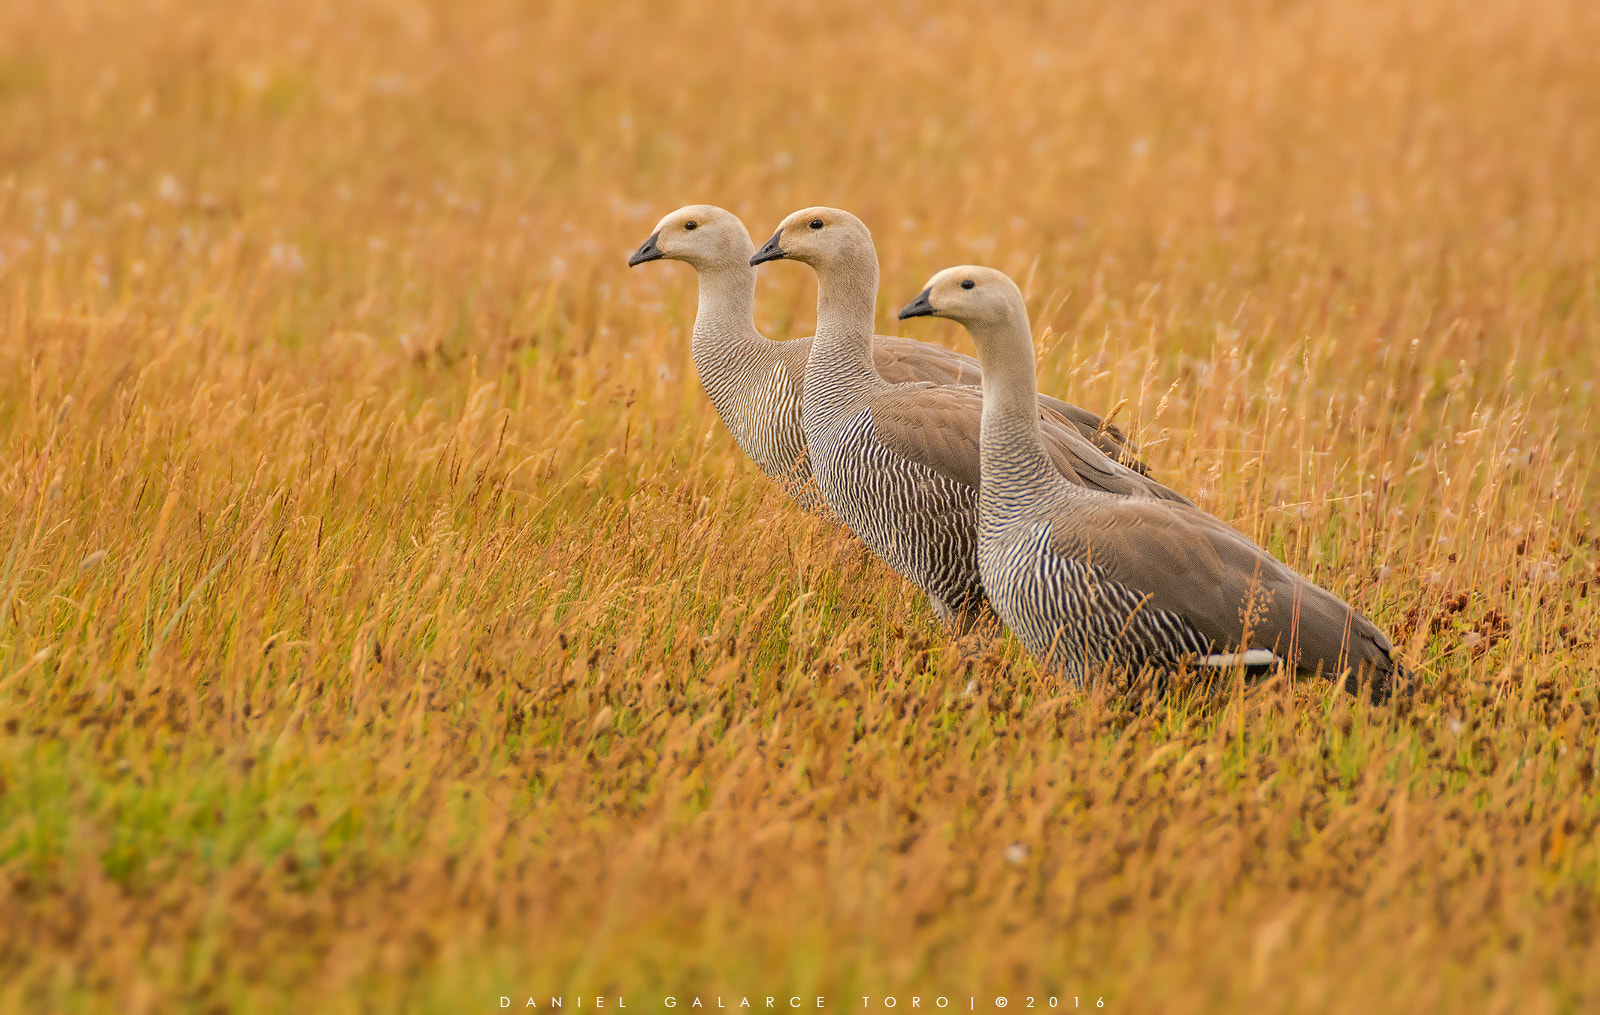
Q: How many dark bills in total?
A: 3